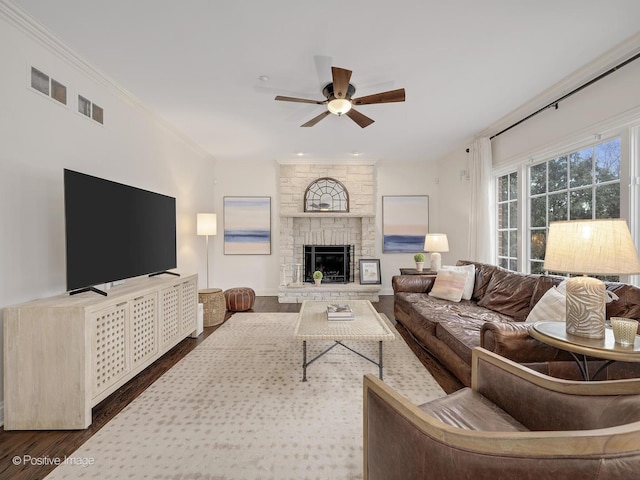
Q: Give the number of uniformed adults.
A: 0